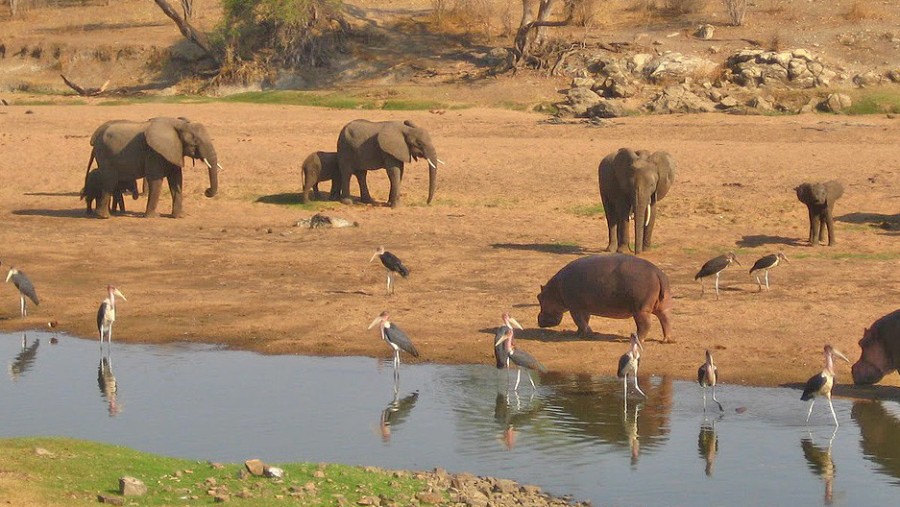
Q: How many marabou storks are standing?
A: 11